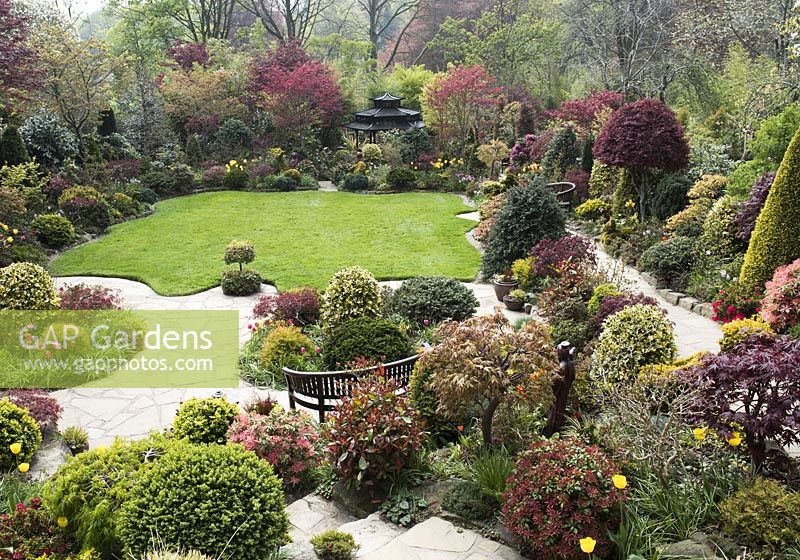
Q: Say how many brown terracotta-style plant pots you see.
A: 2